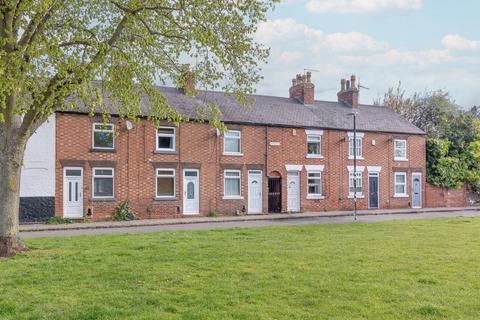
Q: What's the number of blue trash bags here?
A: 0